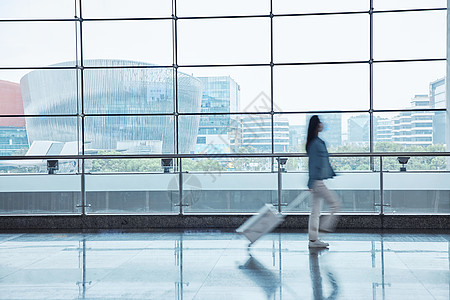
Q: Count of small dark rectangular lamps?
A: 4